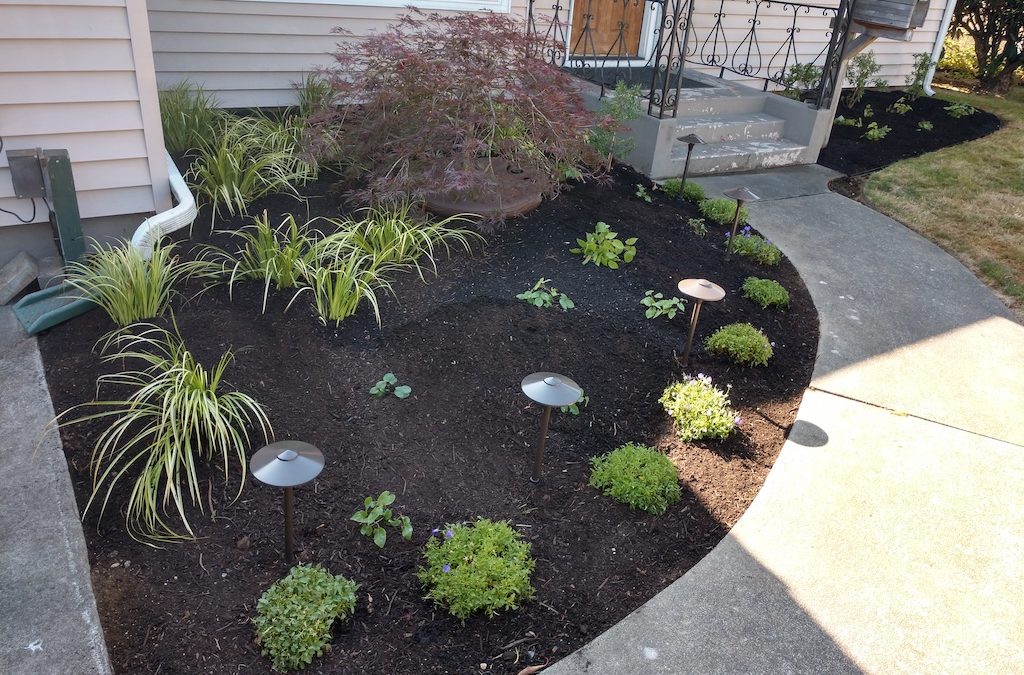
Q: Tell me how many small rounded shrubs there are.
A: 9